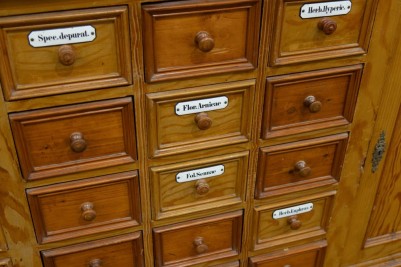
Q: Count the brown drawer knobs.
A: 12